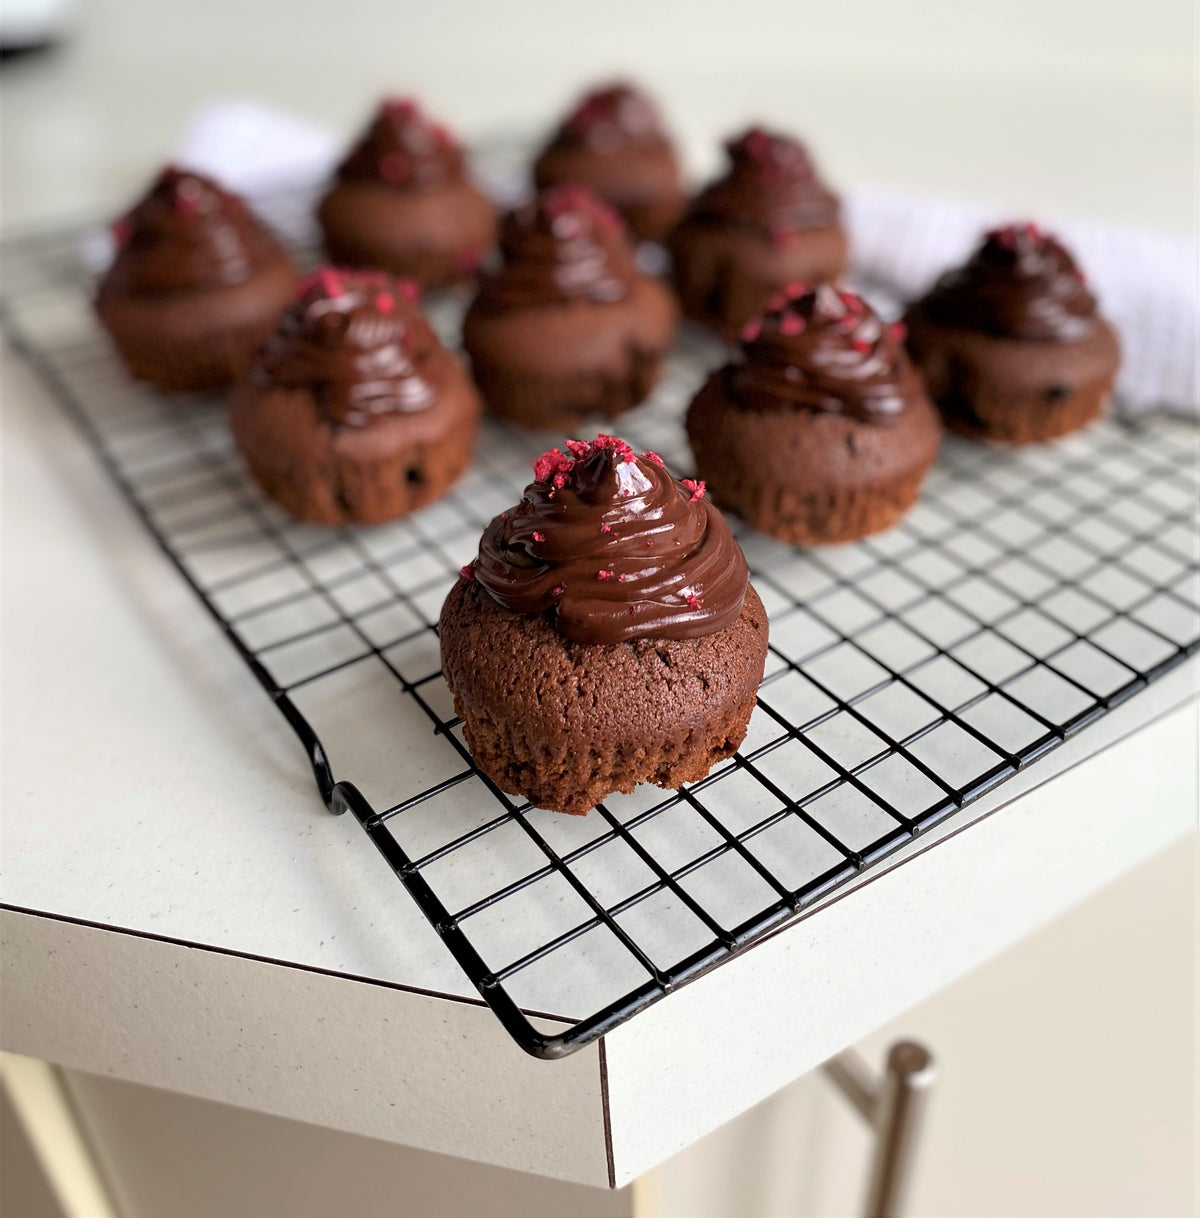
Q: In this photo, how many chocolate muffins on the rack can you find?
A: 9